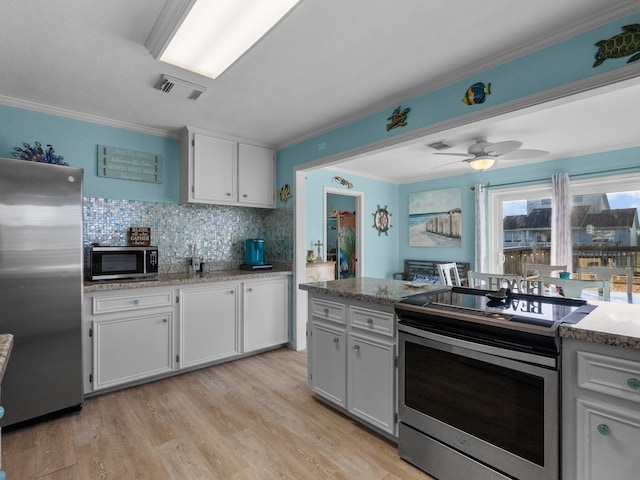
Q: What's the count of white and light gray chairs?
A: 5